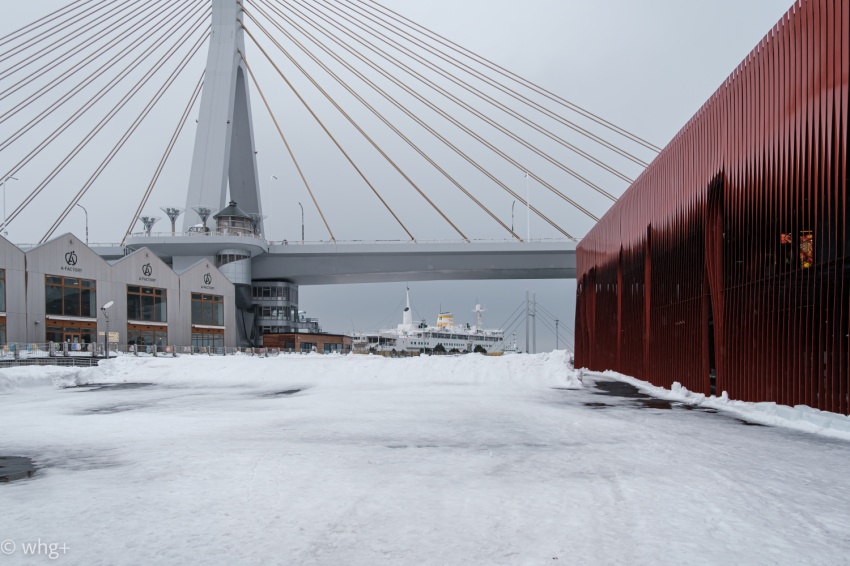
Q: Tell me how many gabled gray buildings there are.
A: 4